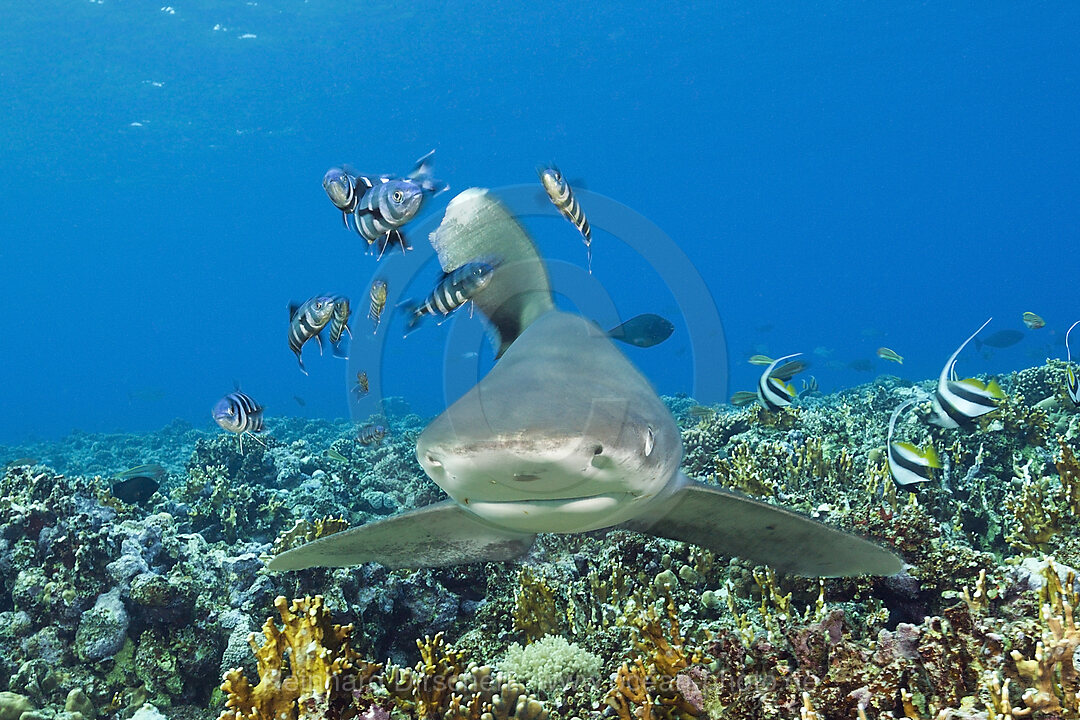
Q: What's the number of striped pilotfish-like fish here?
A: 10